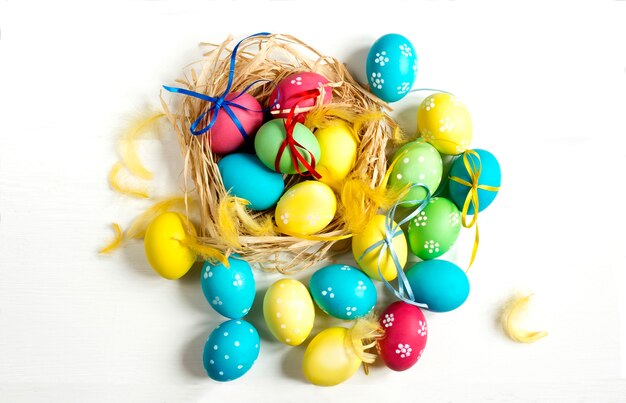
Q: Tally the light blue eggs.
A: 7